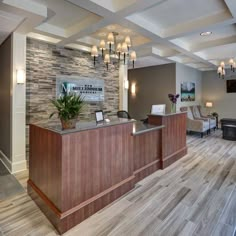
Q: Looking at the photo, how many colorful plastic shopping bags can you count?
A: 0